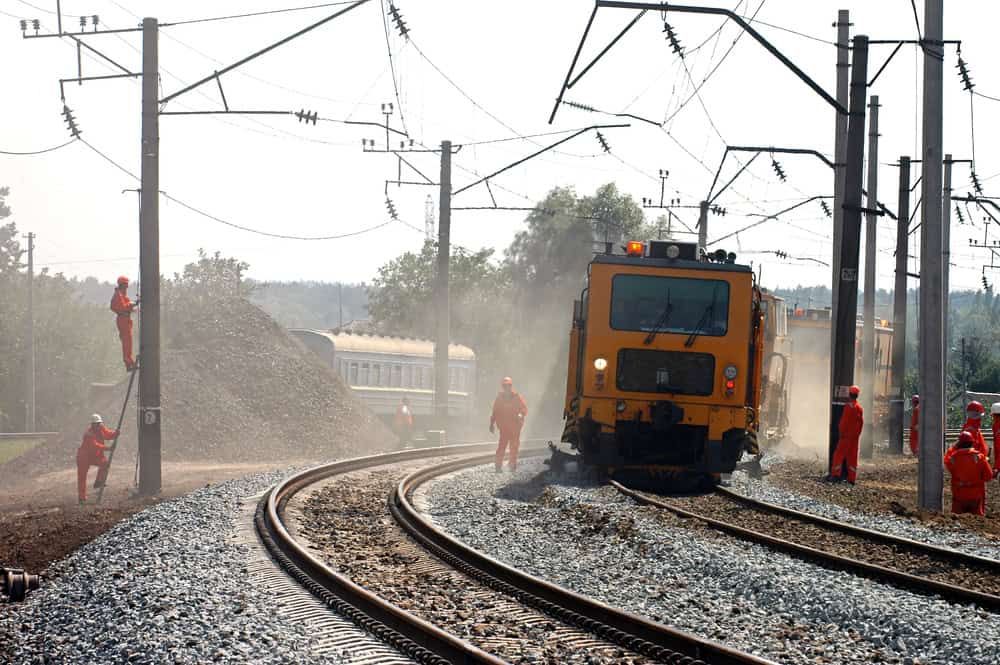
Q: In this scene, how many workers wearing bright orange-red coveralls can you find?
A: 9